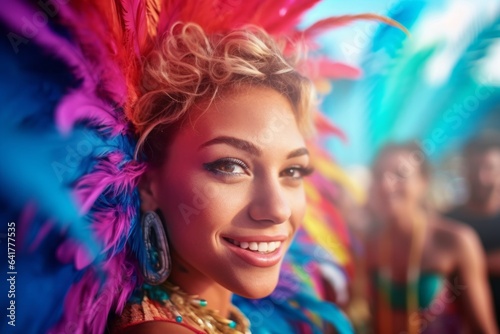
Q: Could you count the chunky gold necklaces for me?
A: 1